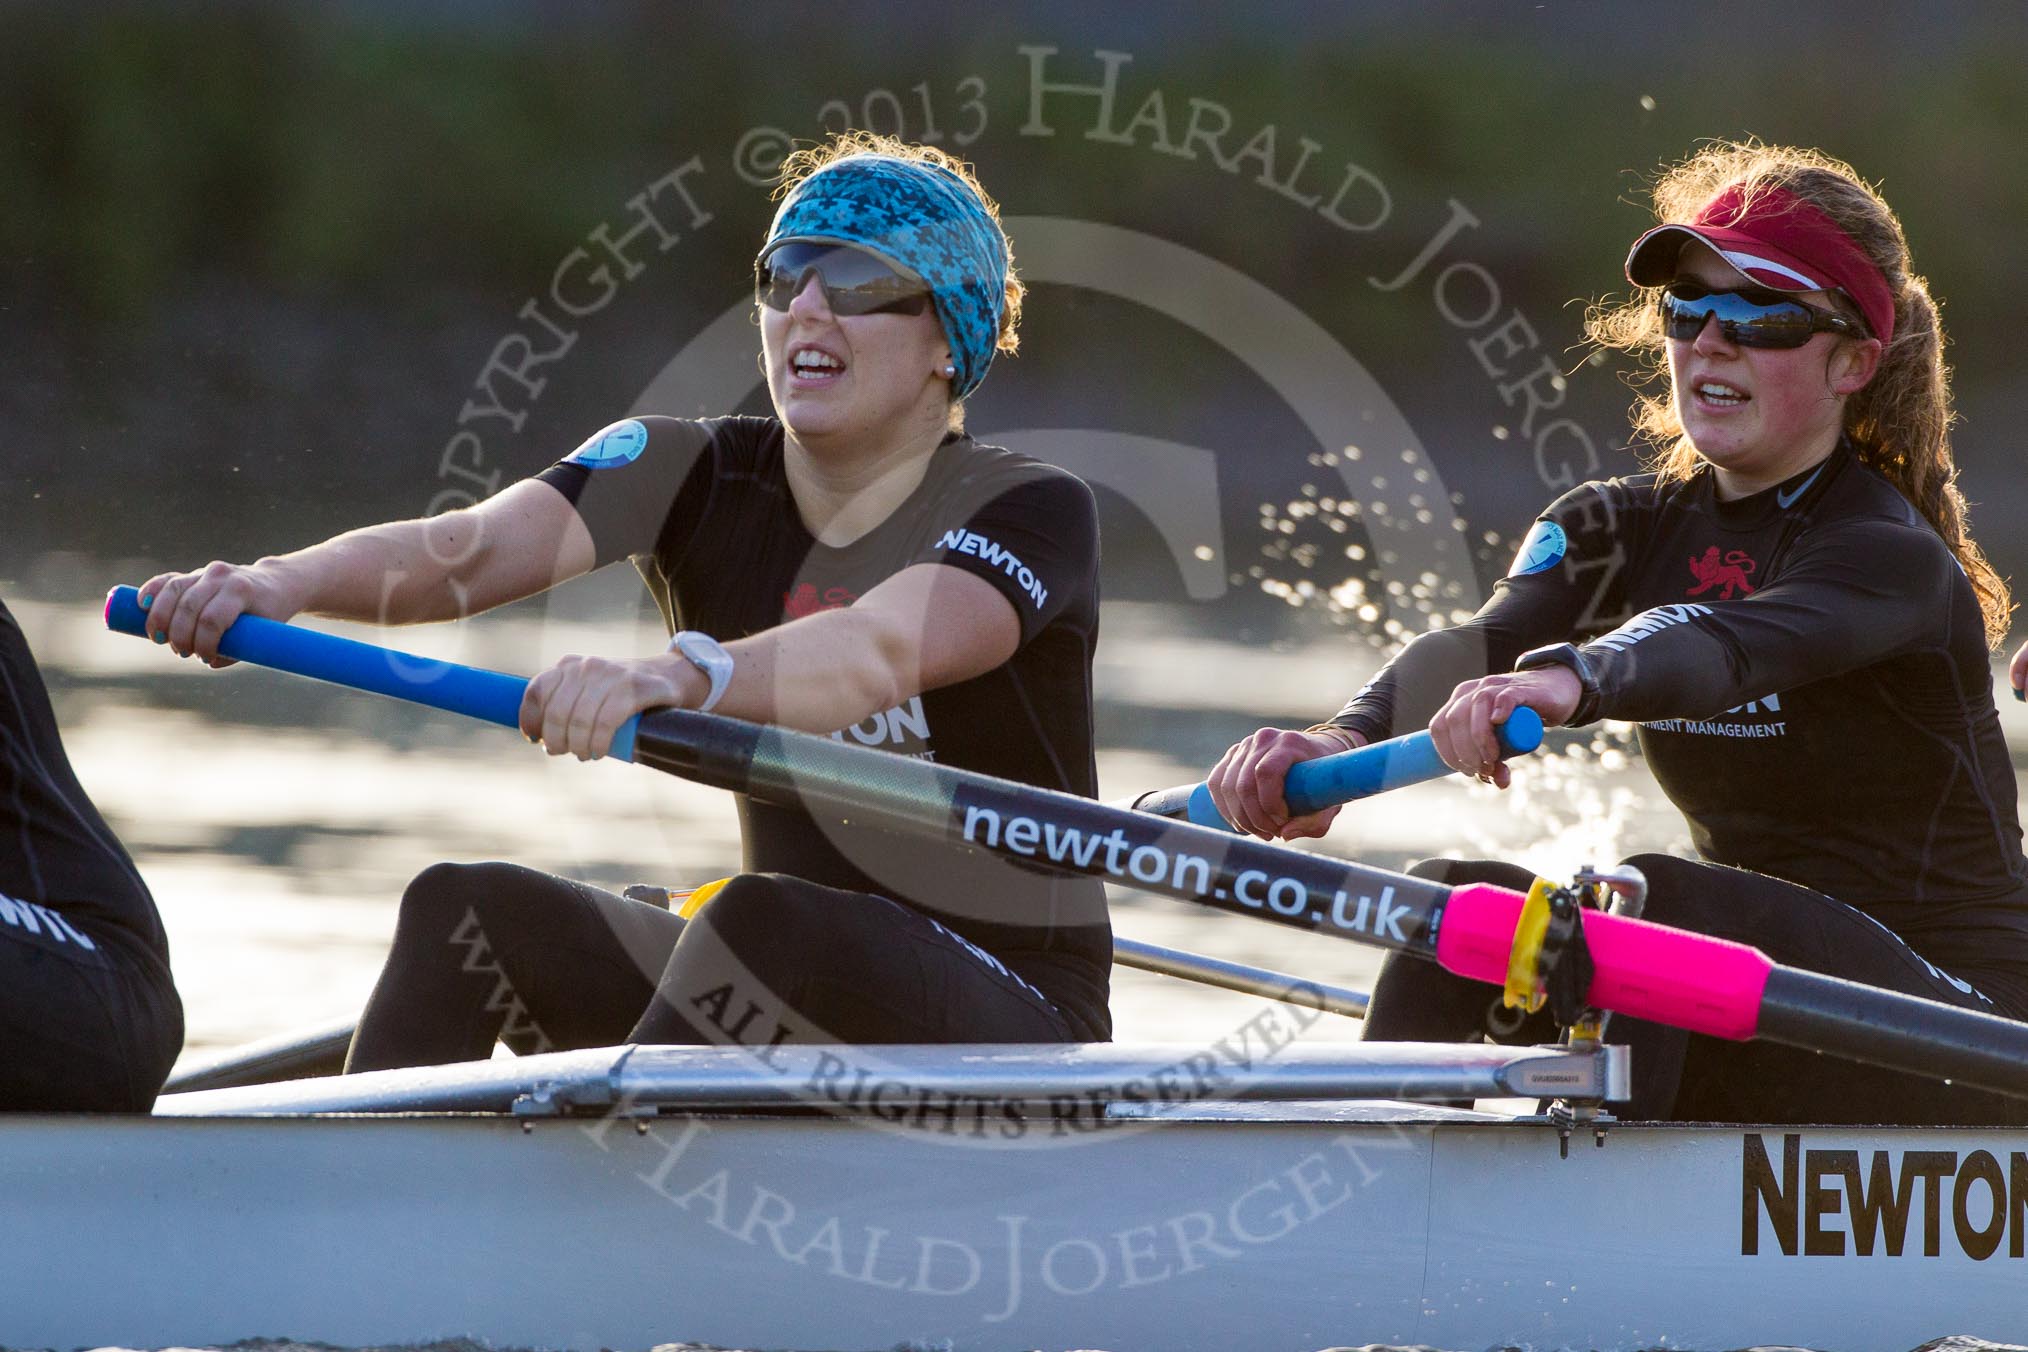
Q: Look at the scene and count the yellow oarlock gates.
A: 2